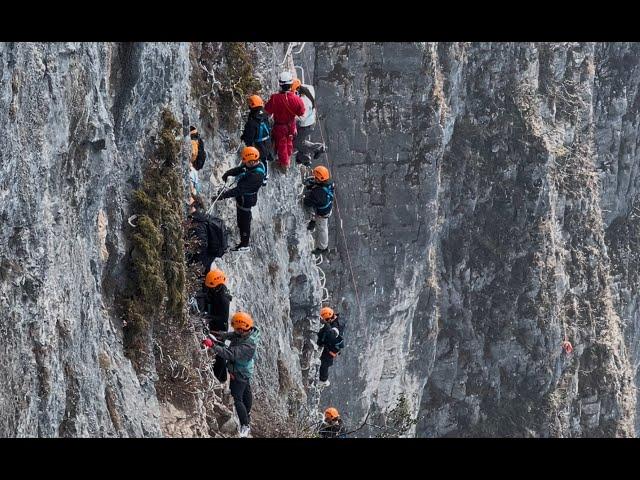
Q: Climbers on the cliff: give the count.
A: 11